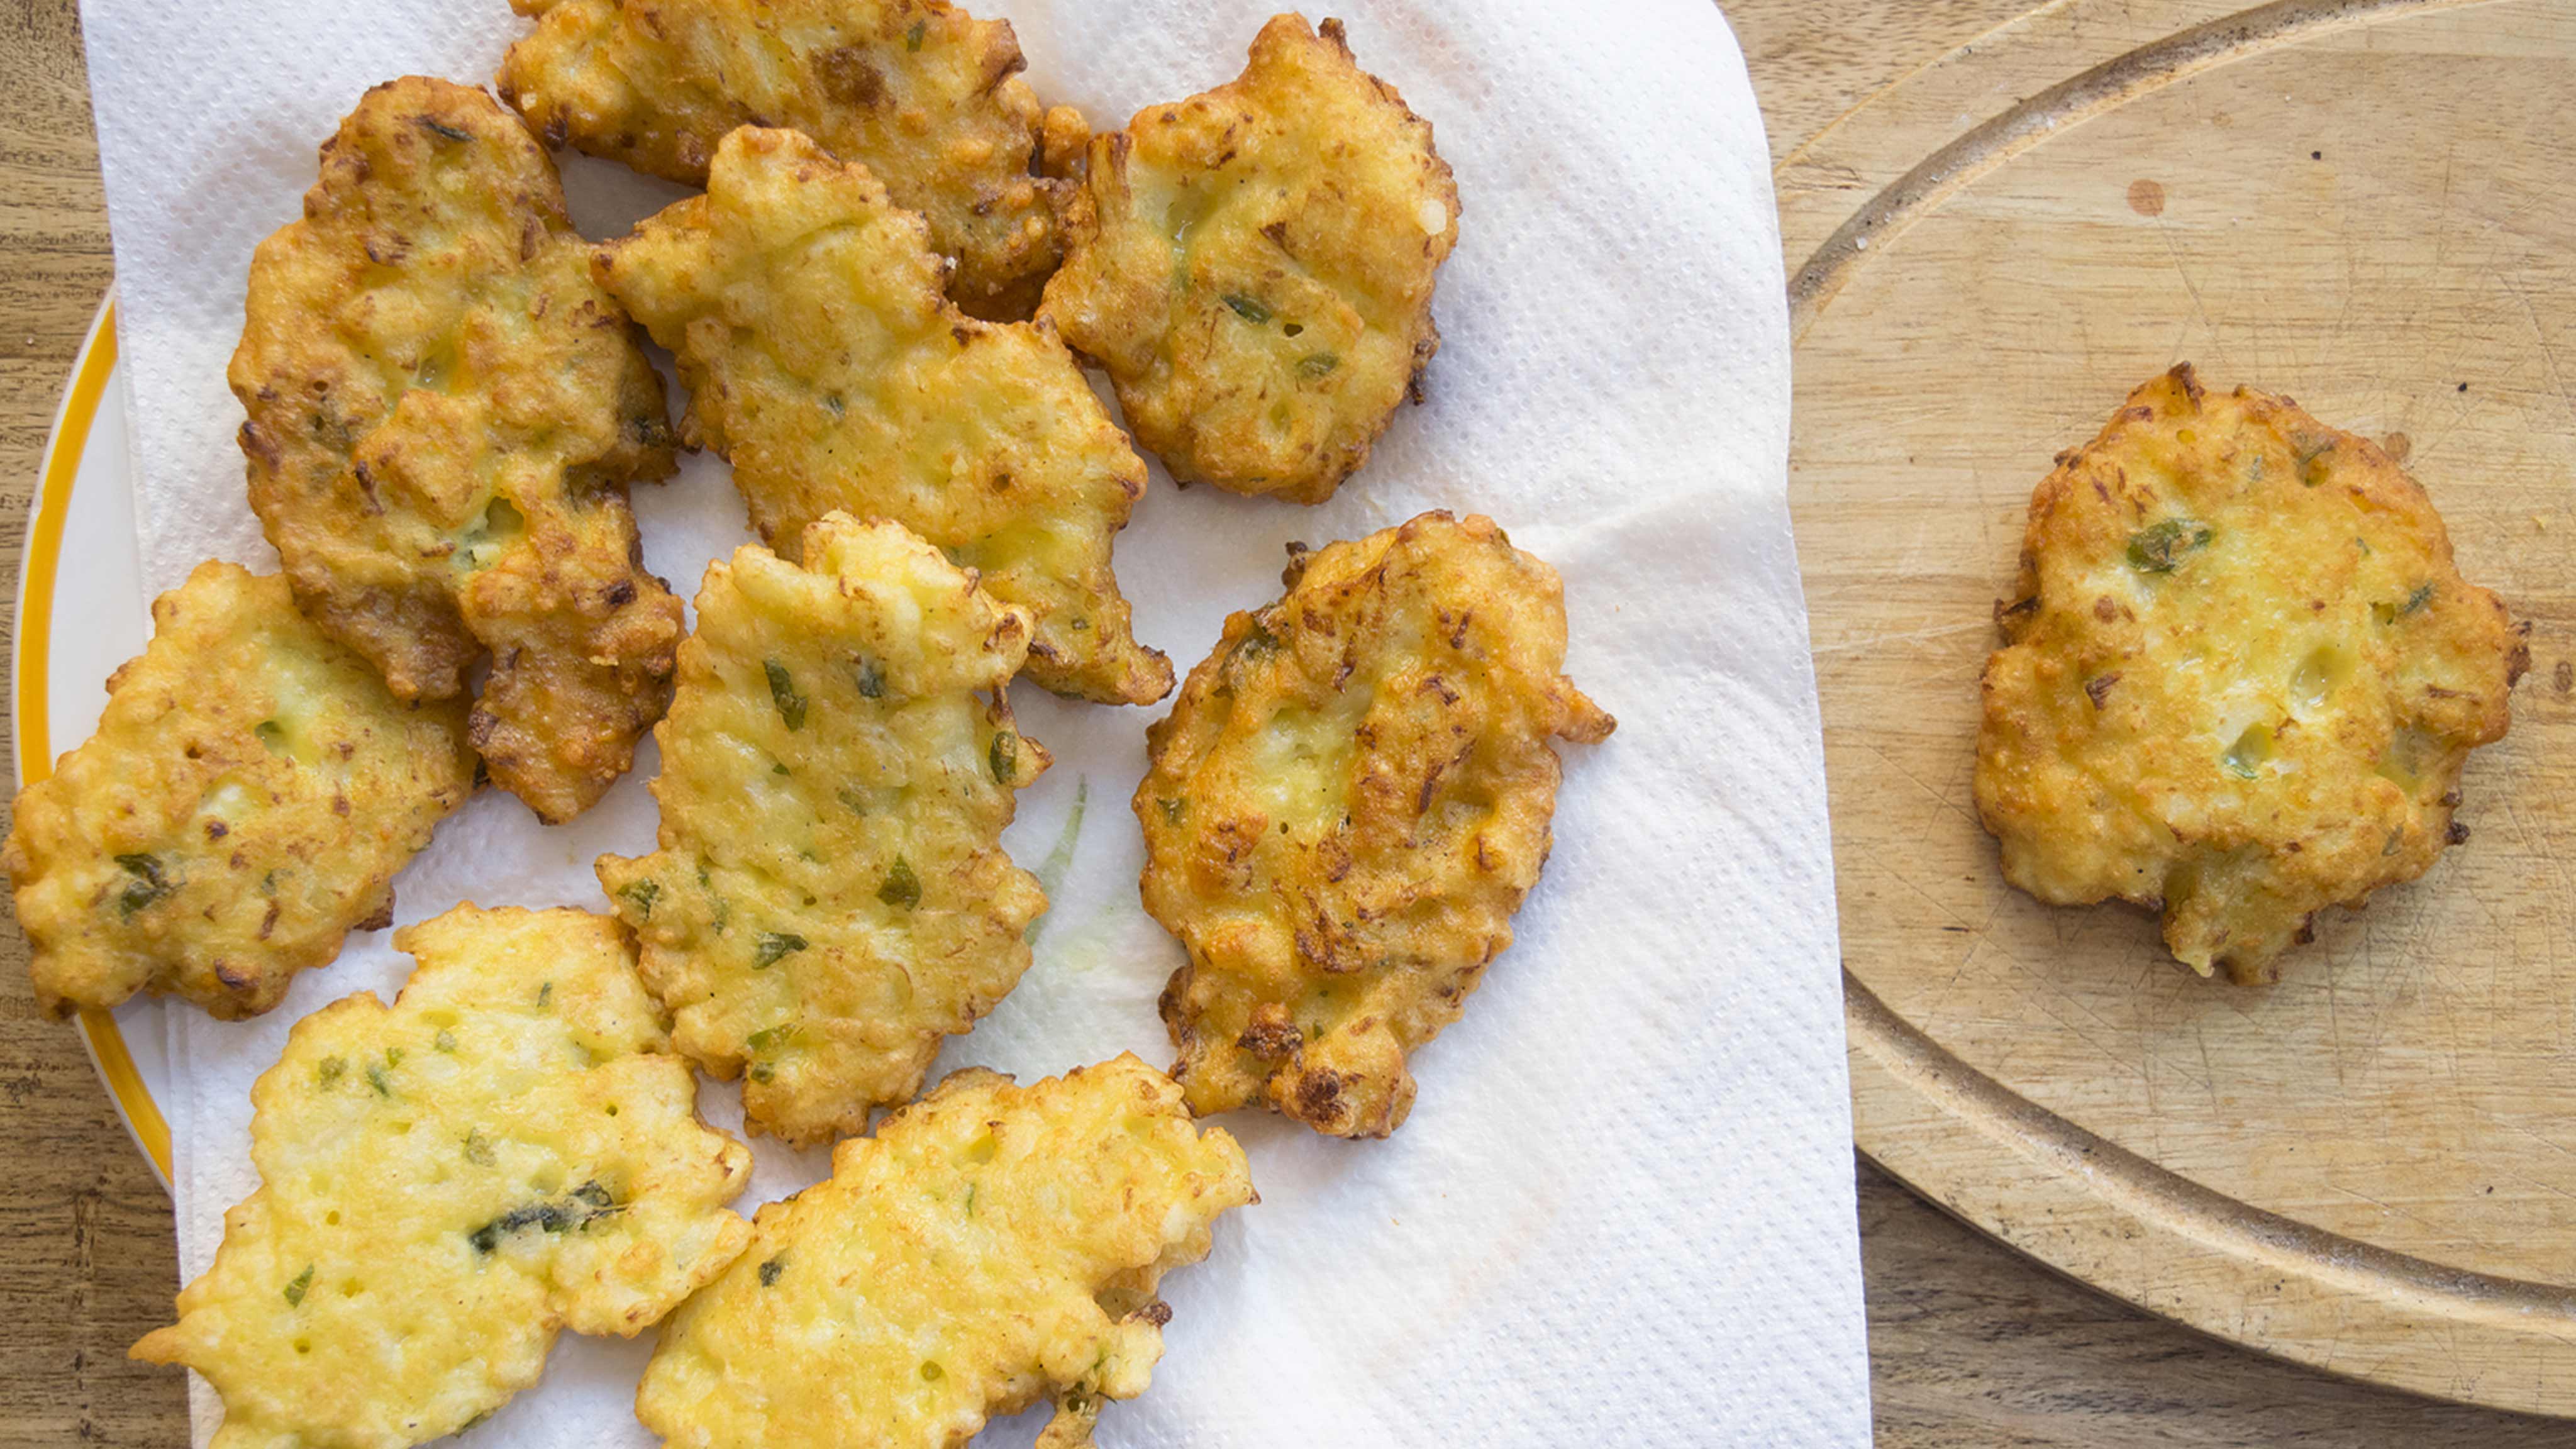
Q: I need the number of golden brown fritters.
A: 10